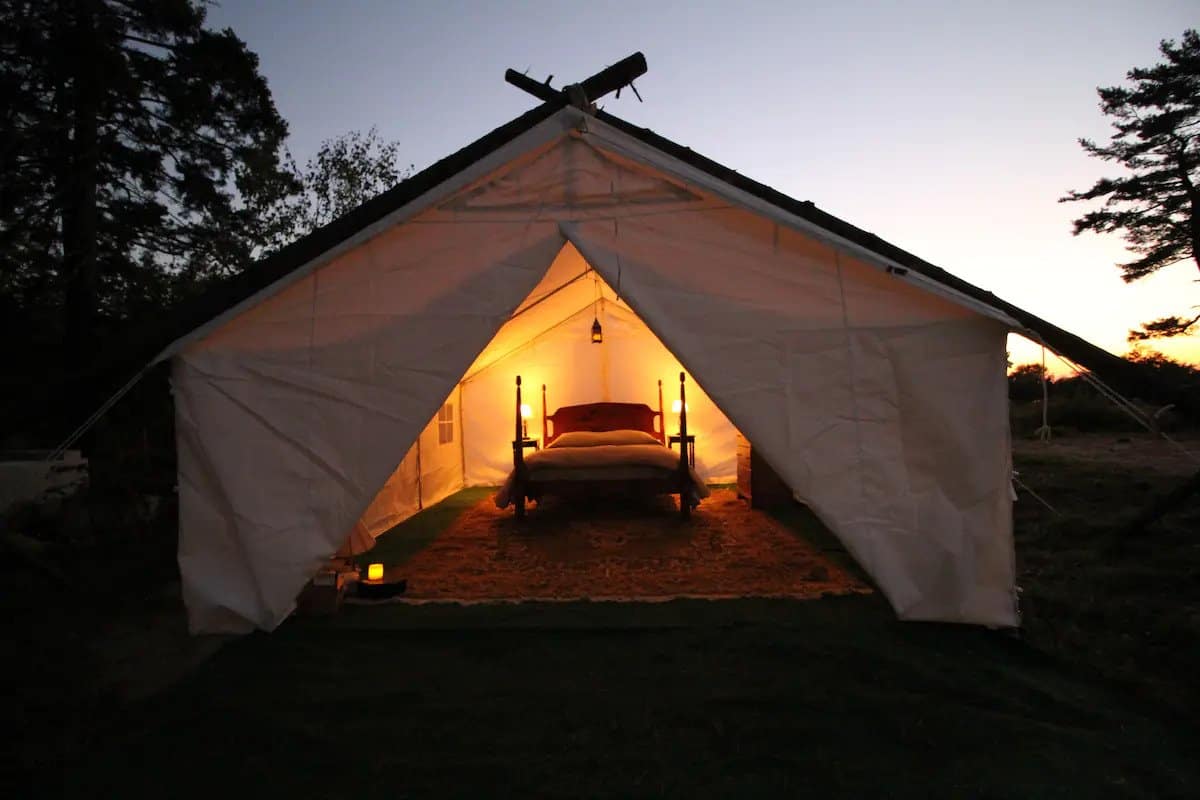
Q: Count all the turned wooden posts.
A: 4